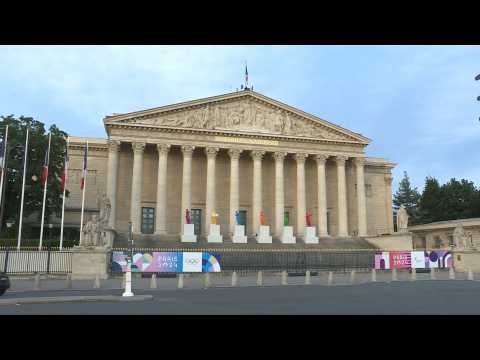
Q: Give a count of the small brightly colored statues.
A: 6